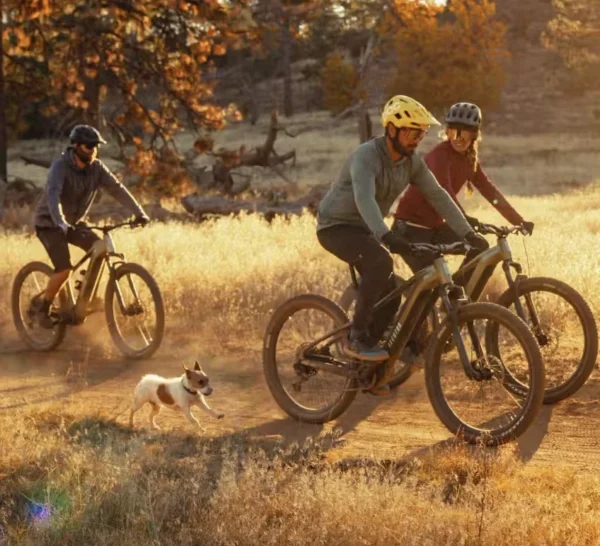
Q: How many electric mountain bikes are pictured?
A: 3